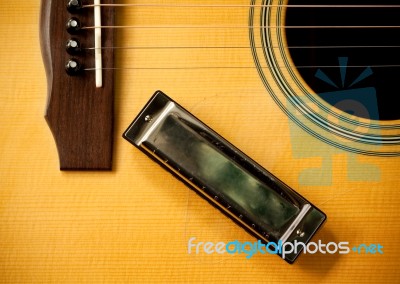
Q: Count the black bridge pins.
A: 4